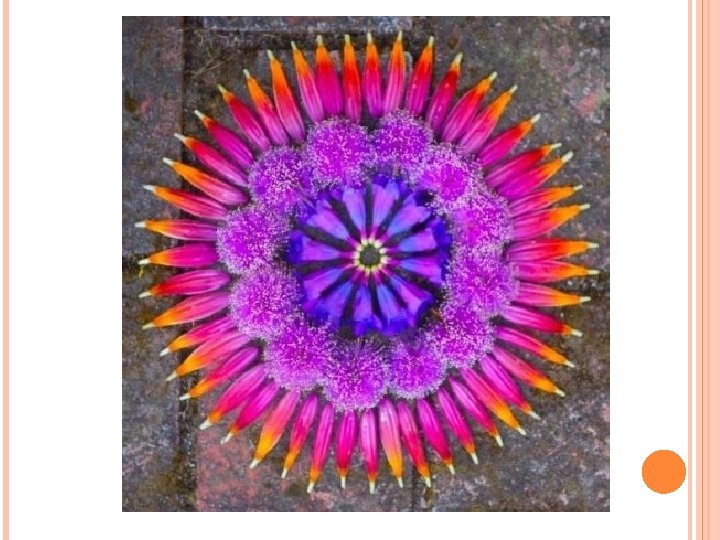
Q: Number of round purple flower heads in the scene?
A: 12